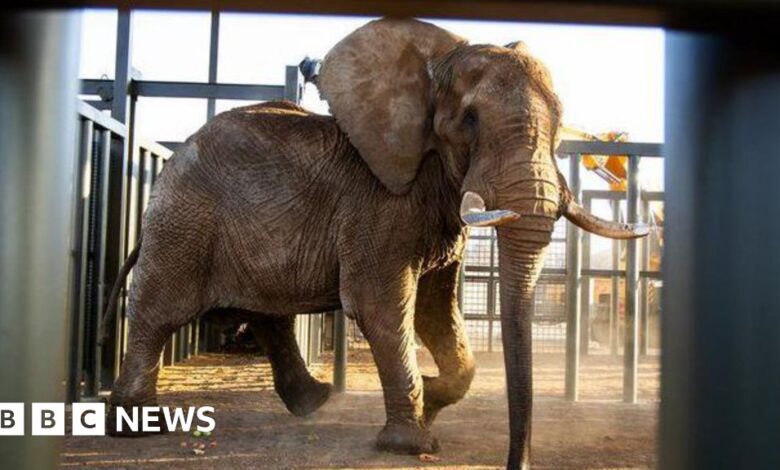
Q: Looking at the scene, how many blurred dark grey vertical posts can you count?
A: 2